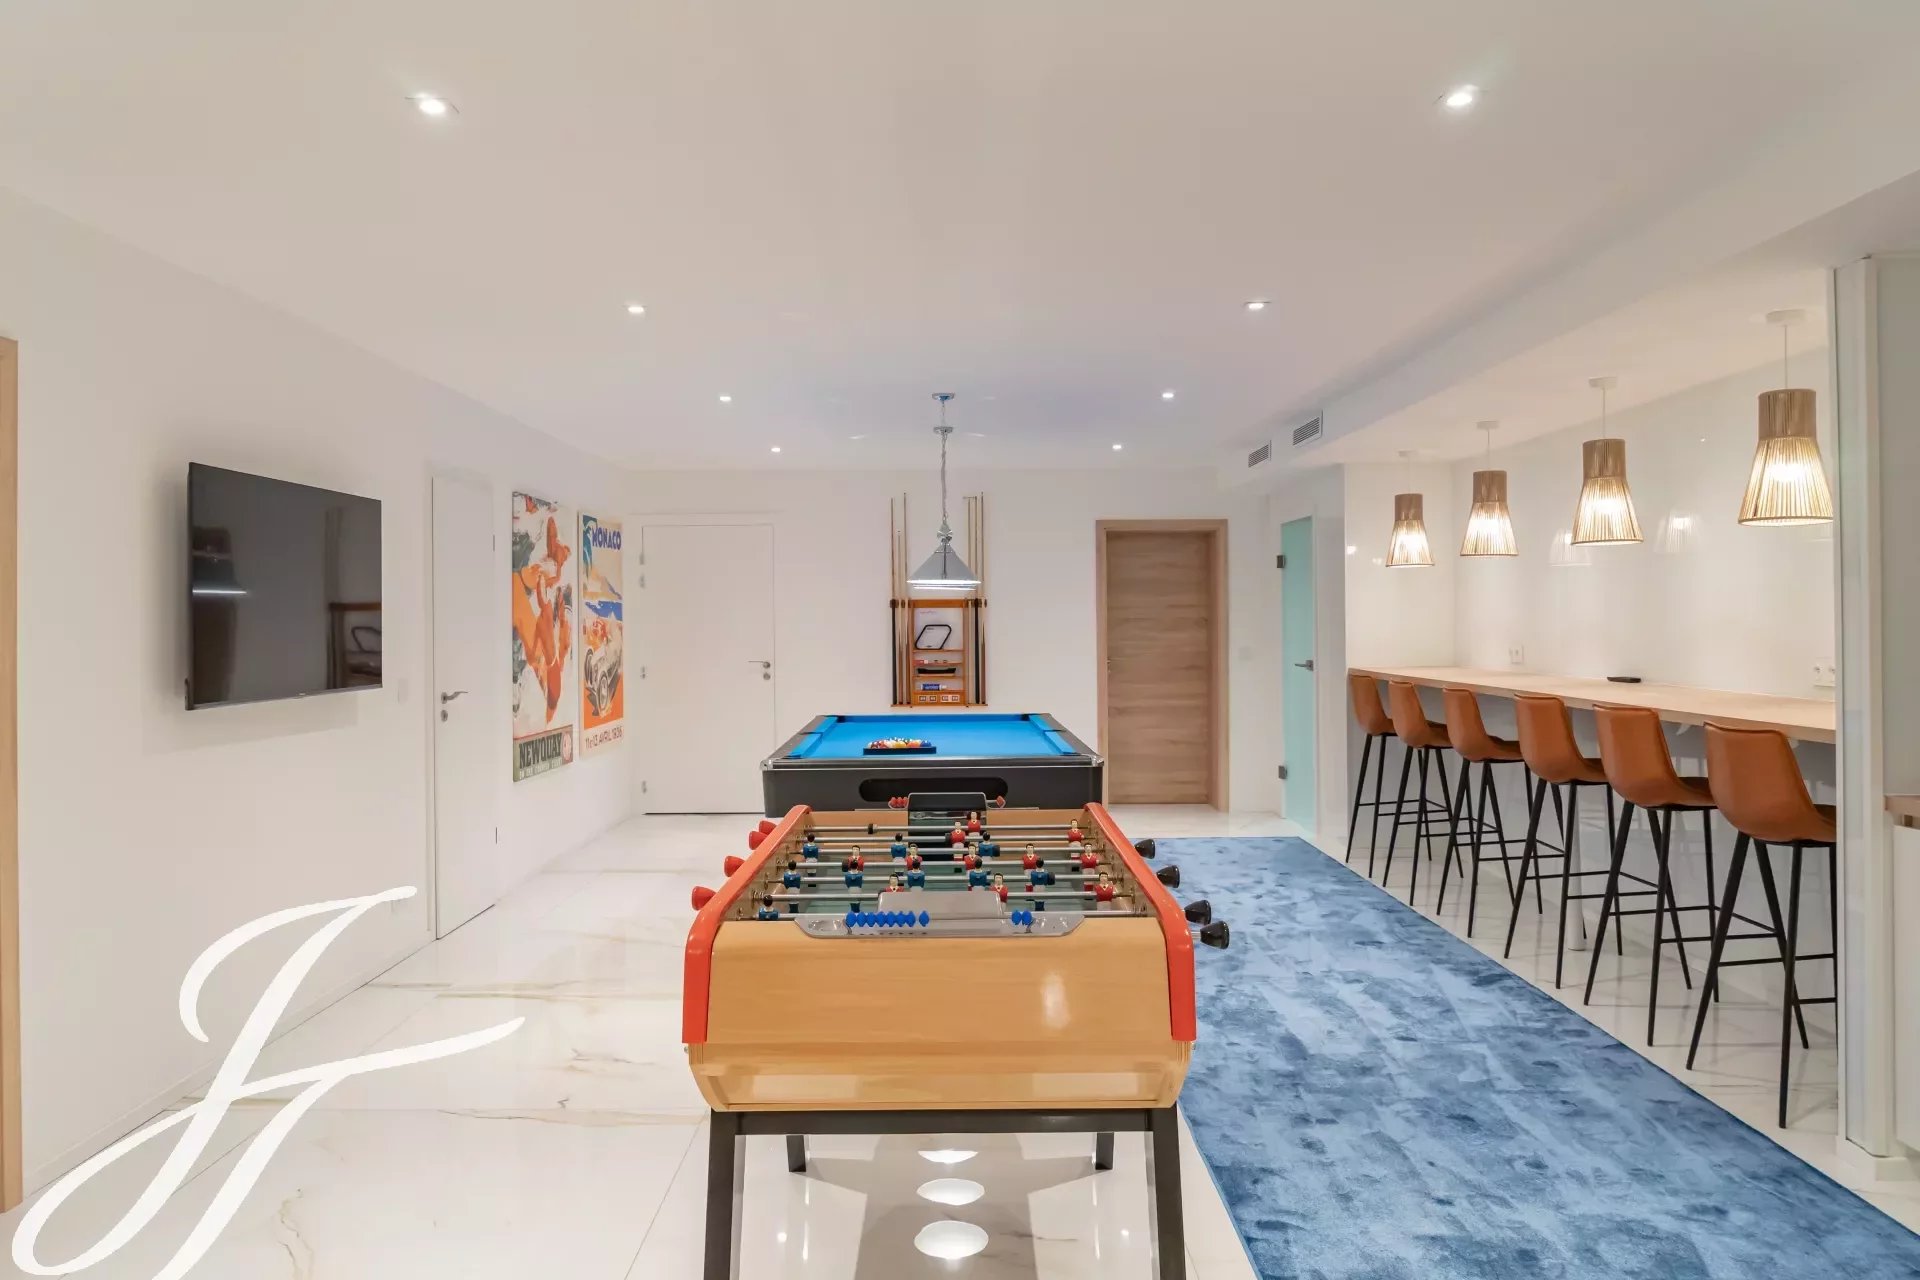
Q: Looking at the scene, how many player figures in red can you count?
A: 11